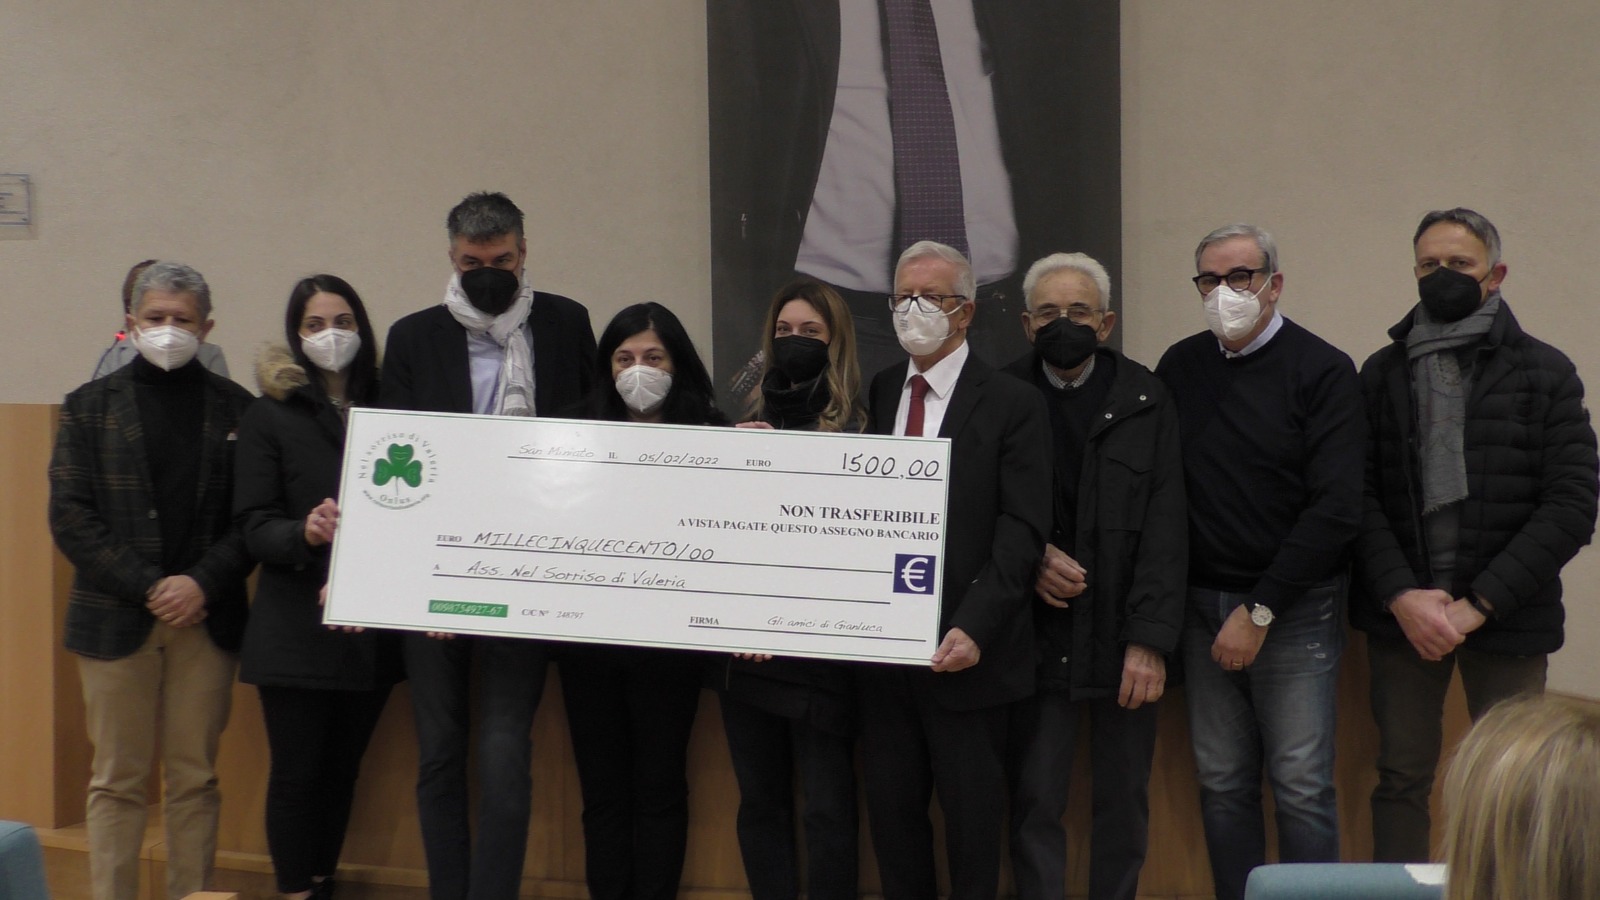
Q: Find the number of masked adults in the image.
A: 9